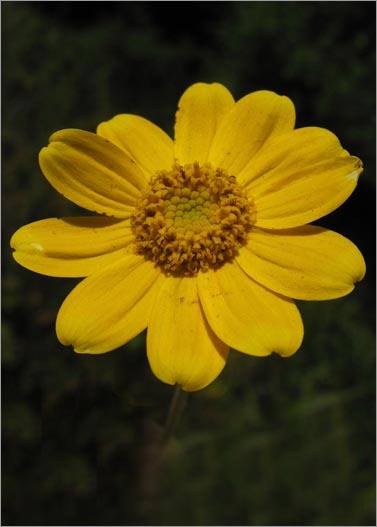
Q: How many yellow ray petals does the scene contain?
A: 10